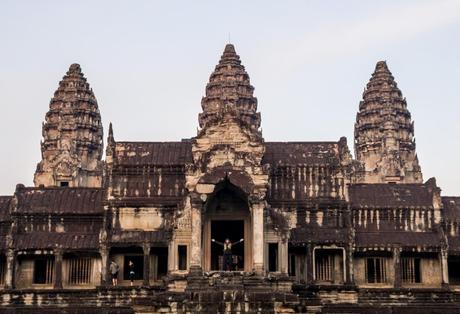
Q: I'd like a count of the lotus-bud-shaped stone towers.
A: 3